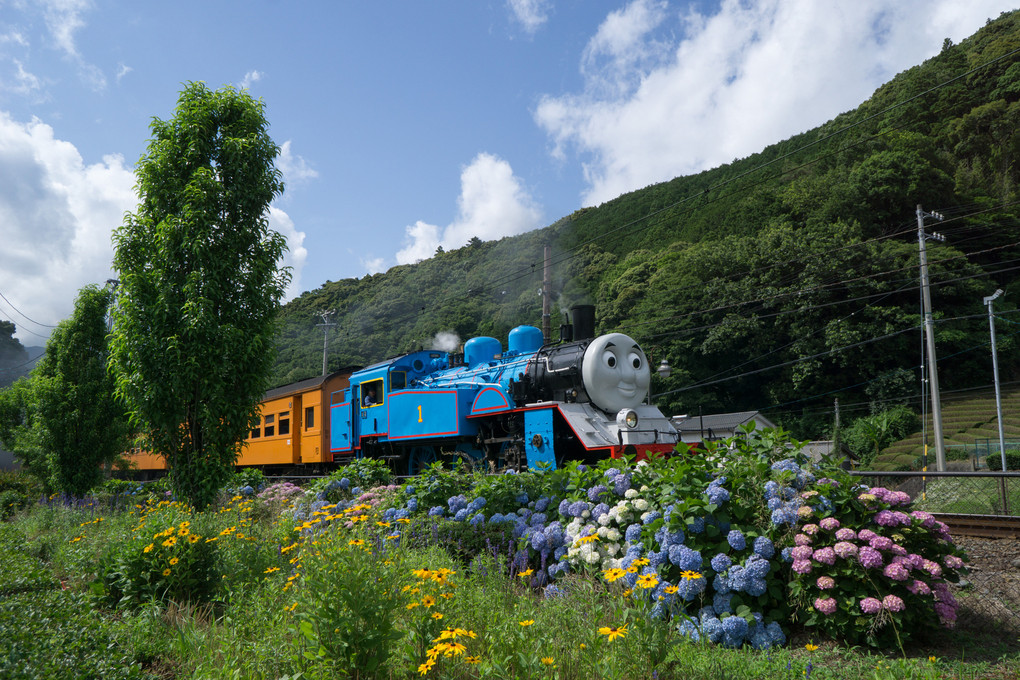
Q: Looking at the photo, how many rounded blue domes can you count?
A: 2